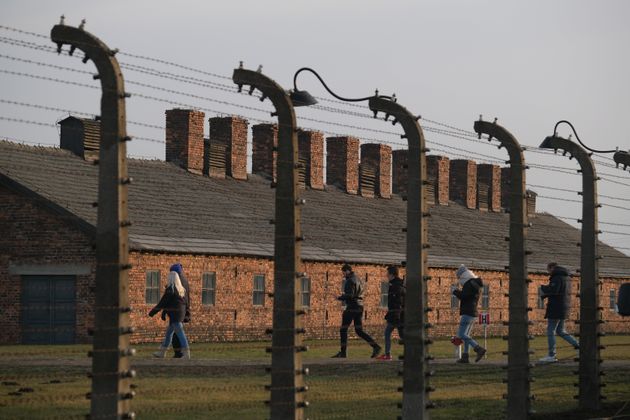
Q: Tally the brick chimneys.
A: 11